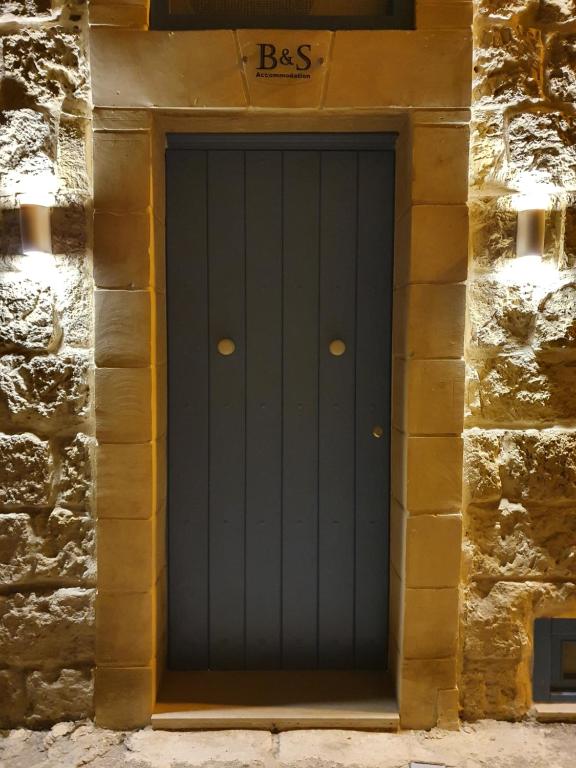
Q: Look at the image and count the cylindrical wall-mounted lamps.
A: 2